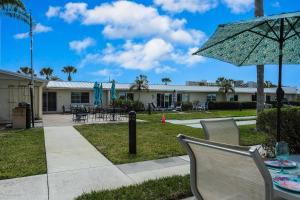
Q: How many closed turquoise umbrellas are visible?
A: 3